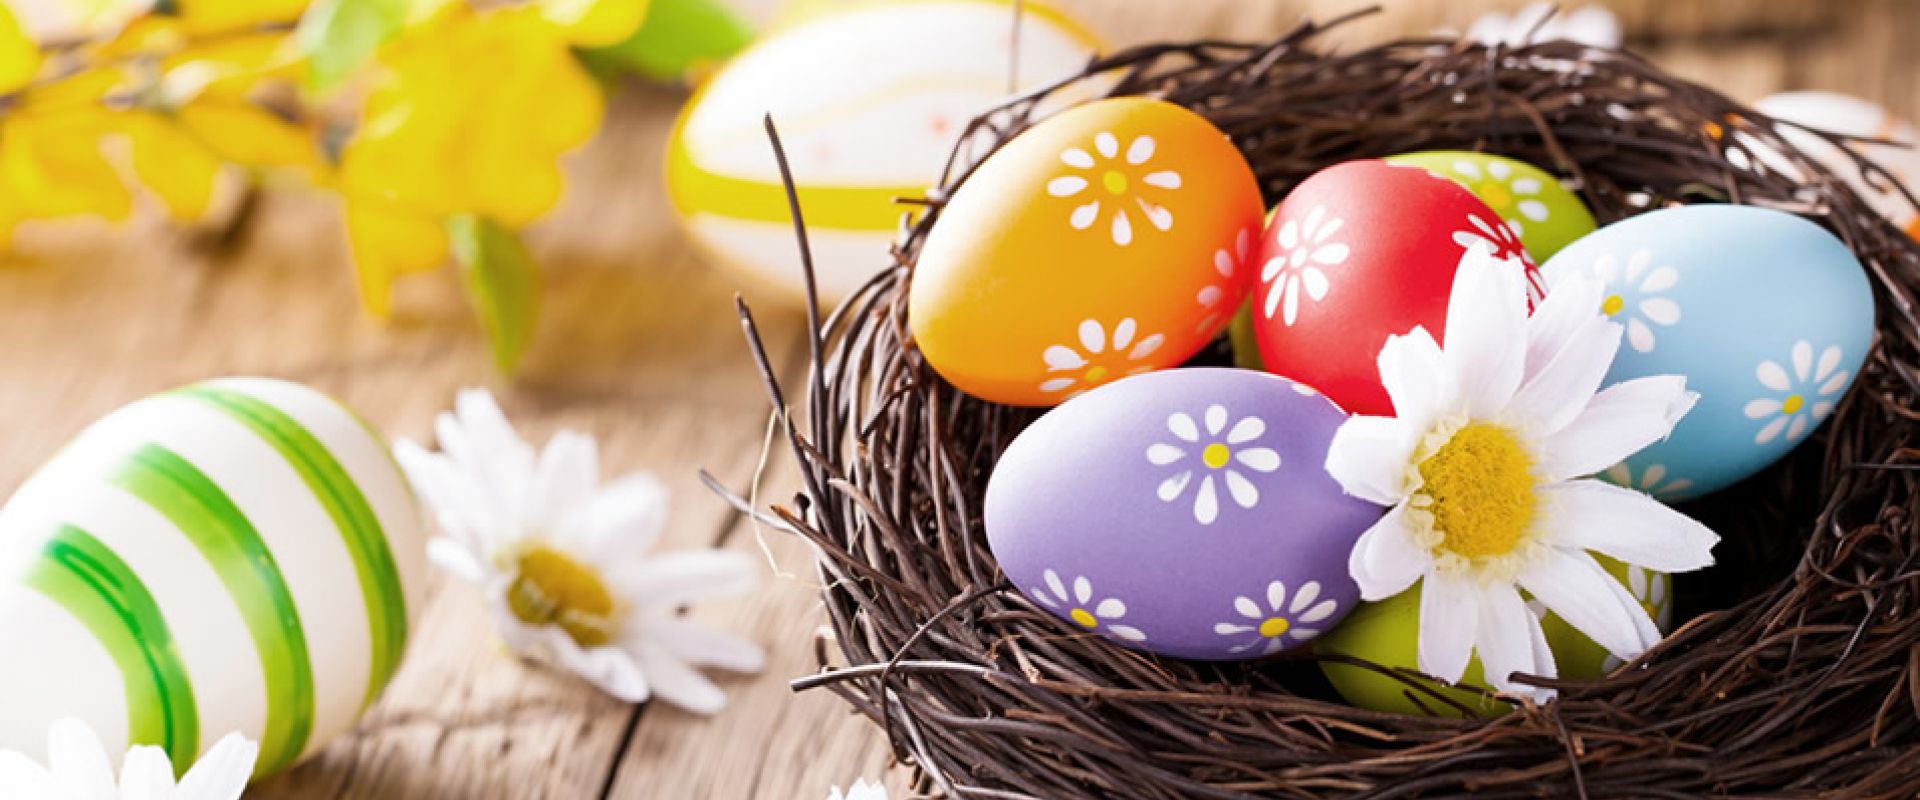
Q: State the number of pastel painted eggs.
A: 2